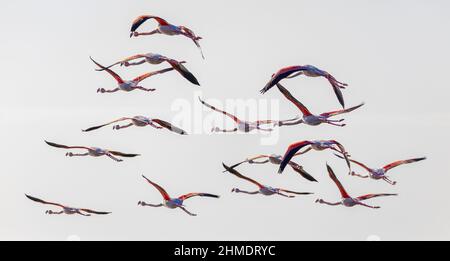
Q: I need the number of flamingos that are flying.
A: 15